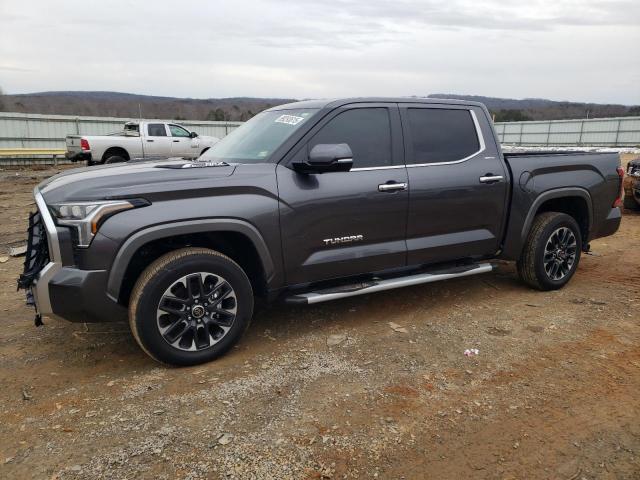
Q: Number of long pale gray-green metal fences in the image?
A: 2